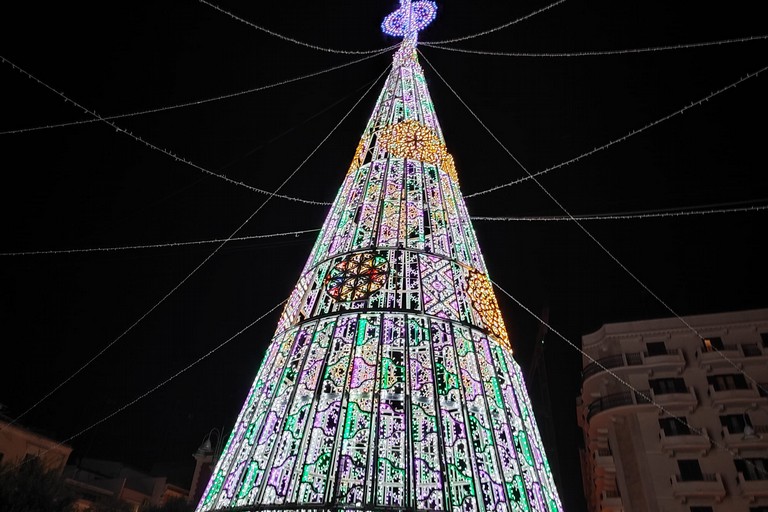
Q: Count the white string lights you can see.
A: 12